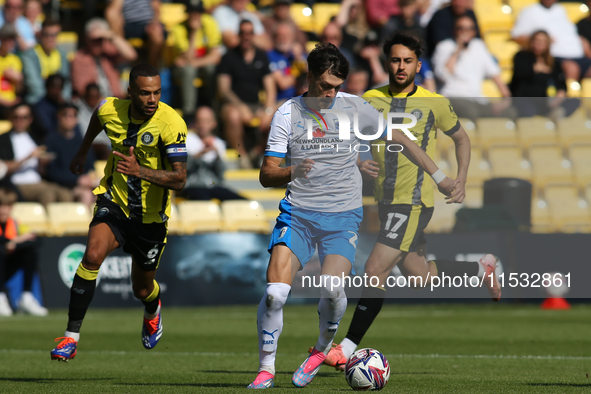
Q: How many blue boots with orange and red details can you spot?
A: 2